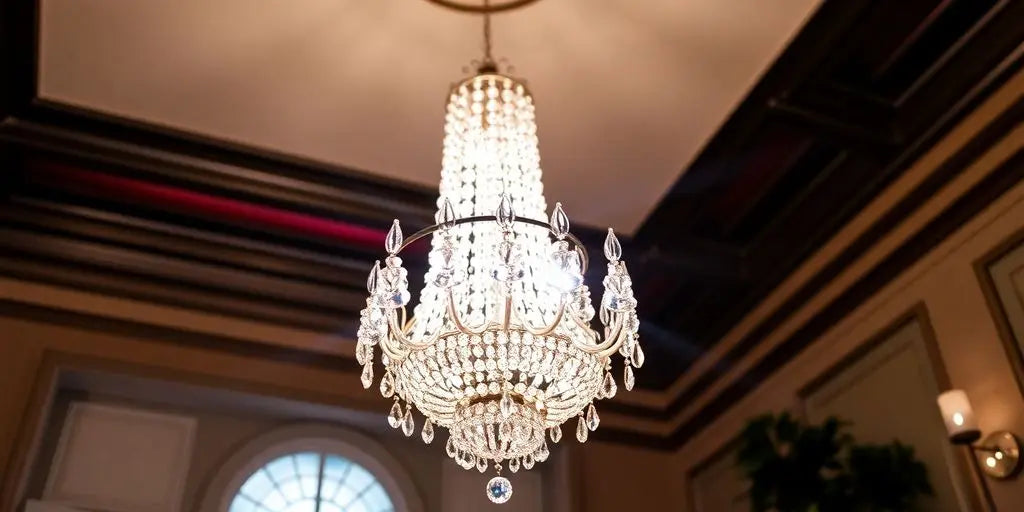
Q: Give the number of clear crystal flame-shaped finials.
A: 6